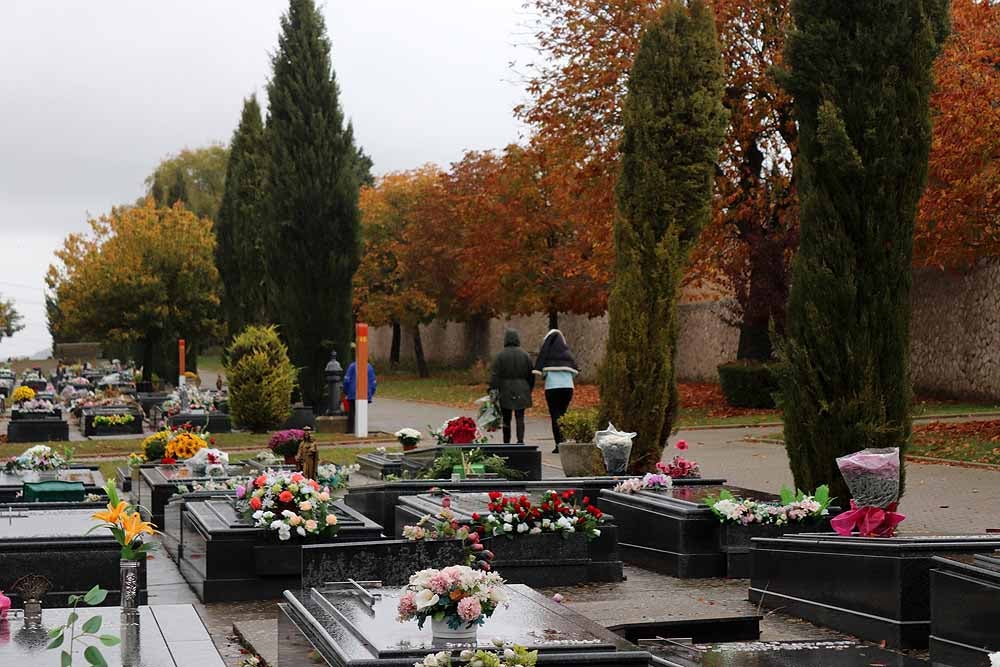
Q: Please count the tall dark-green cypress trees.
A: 4